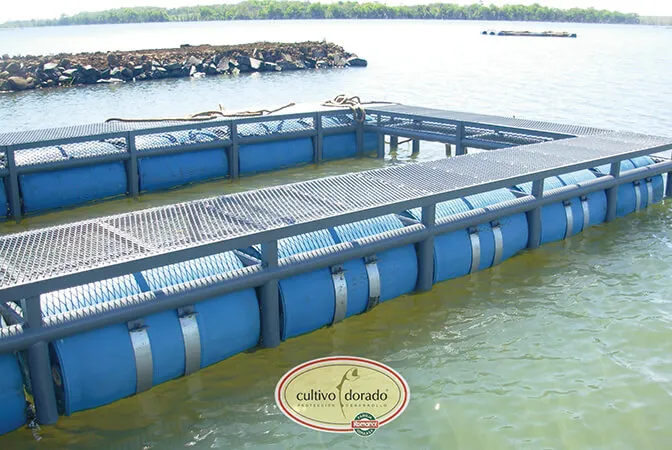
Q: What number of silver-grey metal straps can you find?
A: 10